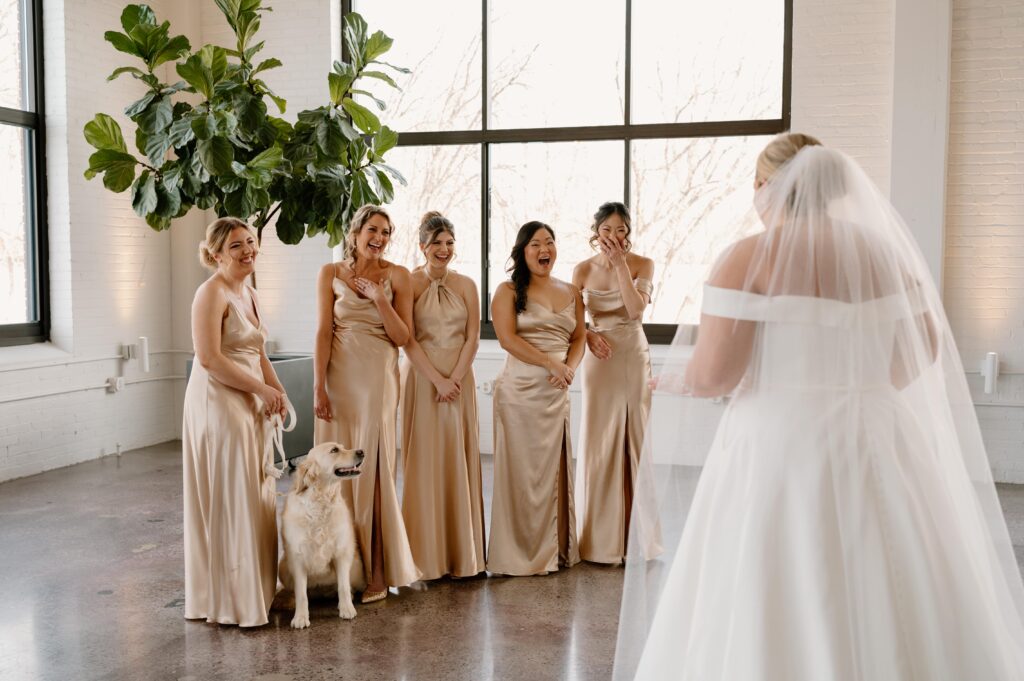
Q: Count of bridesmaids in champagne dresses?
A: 5